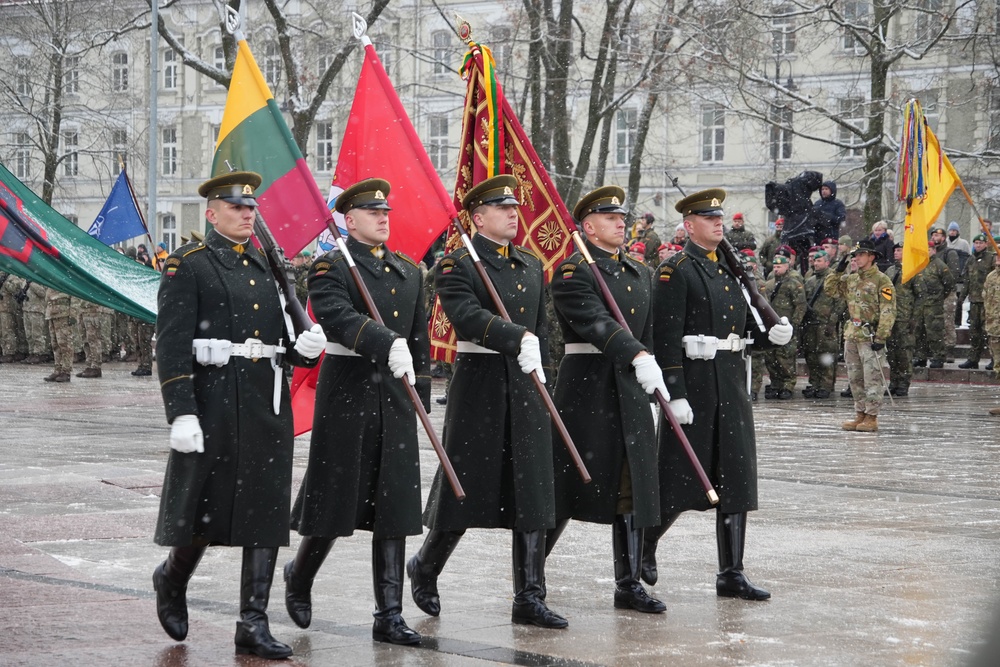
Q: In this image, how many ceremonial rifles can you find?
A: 2